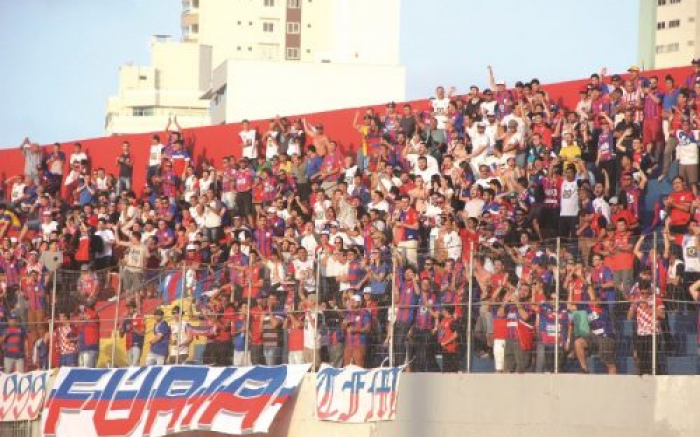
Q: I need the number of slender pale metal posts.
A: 9